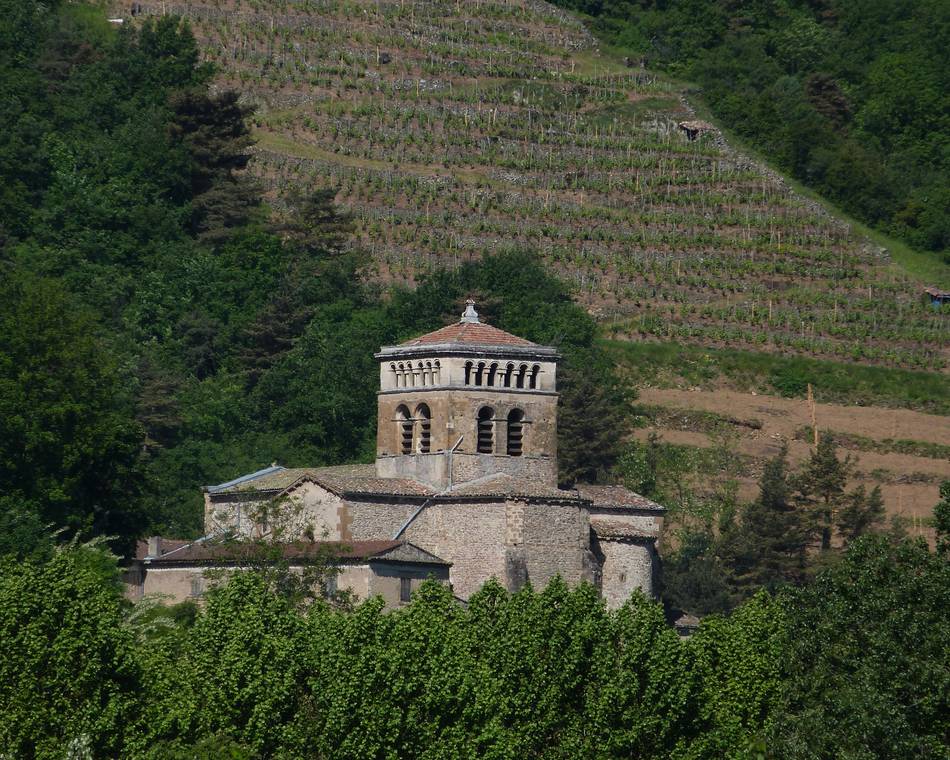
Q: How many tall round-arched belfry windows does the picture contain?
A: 4